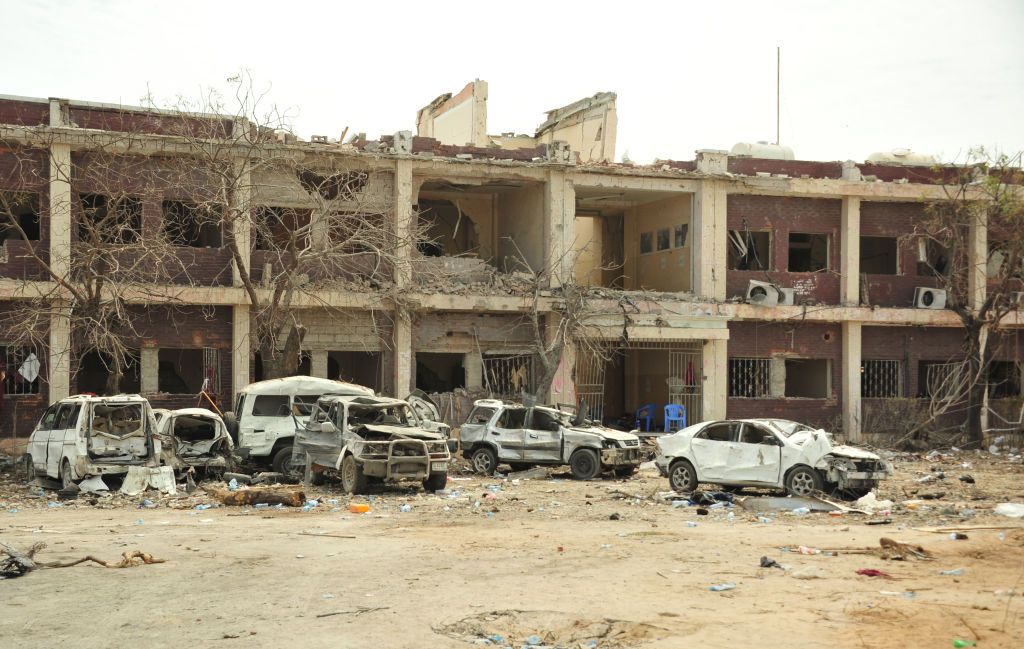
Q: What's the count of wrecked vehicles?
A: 6